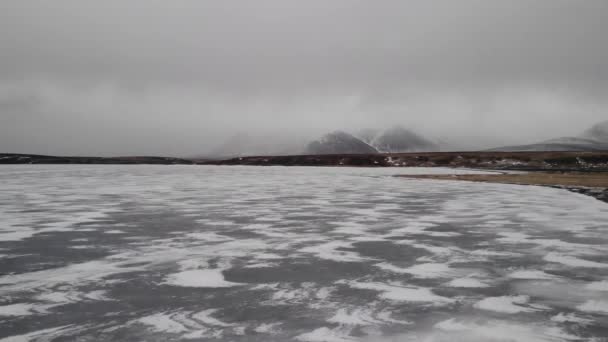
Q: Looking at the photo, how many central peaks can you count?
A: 2